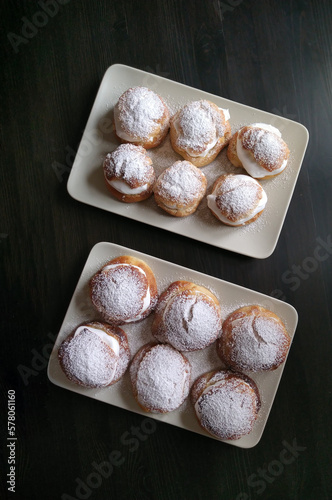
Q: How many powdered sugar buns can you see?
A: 12